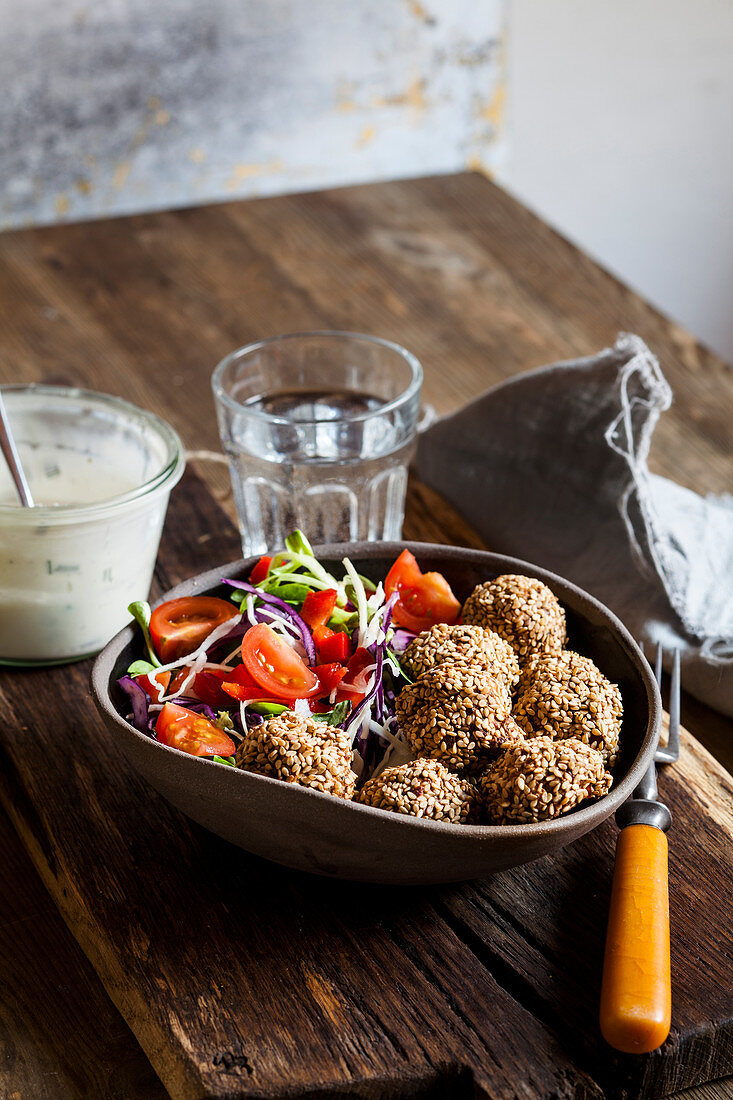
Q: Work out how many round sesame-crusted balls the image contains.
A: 7